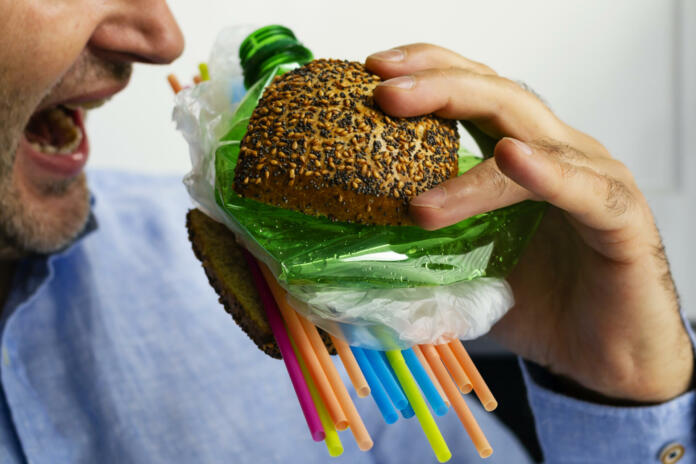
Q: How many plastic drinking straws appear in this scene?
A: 14